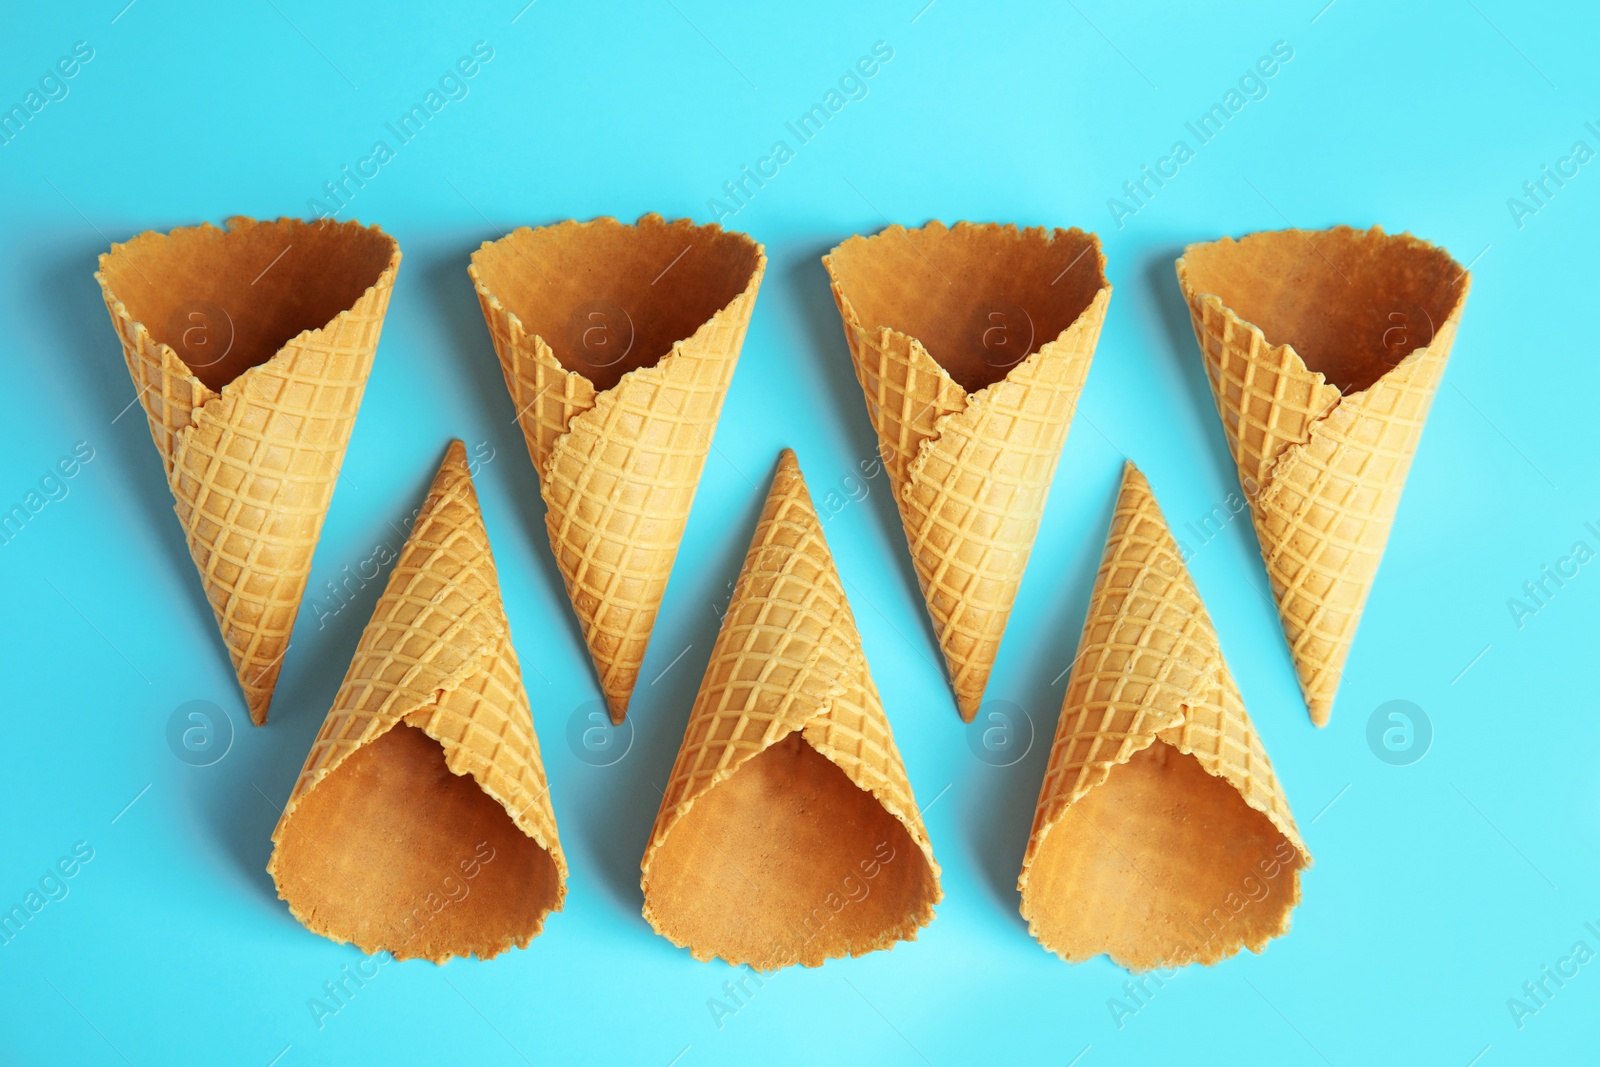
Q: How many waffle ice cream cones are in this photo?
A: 7